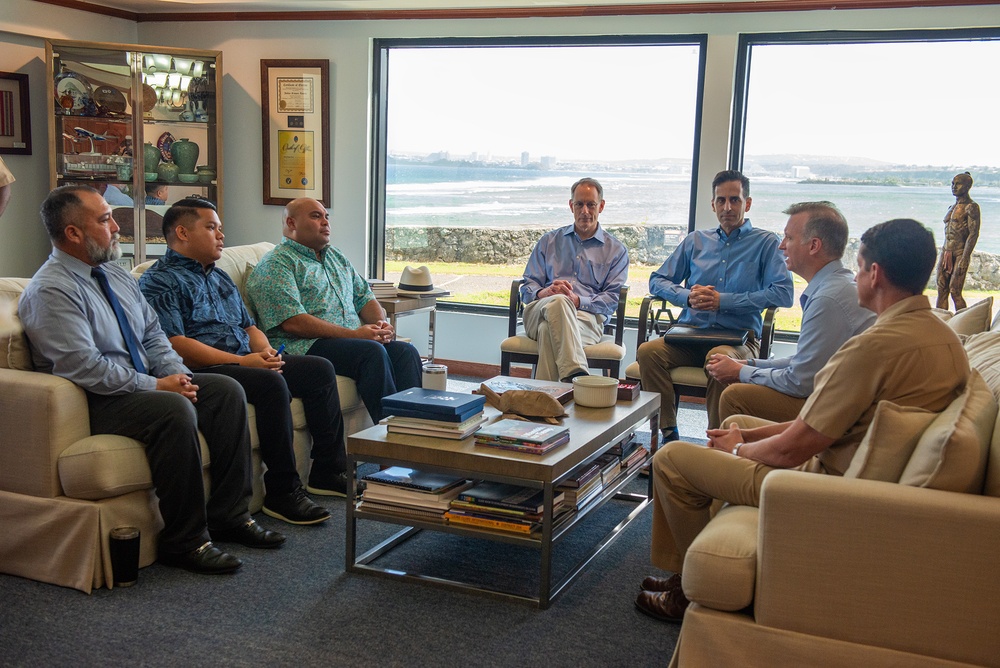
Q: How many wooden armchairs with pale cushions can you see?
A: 2